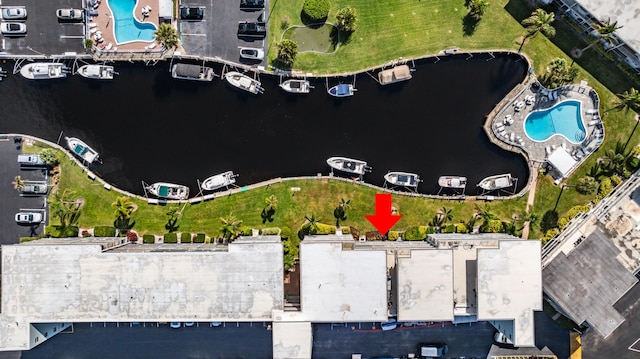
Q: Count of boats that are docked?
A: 14